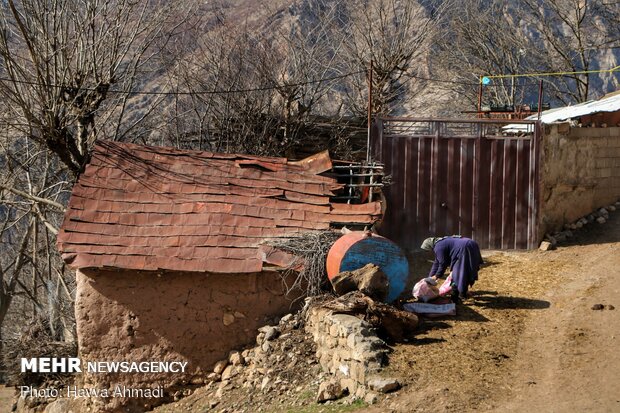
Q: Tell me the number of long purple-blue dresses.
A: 1